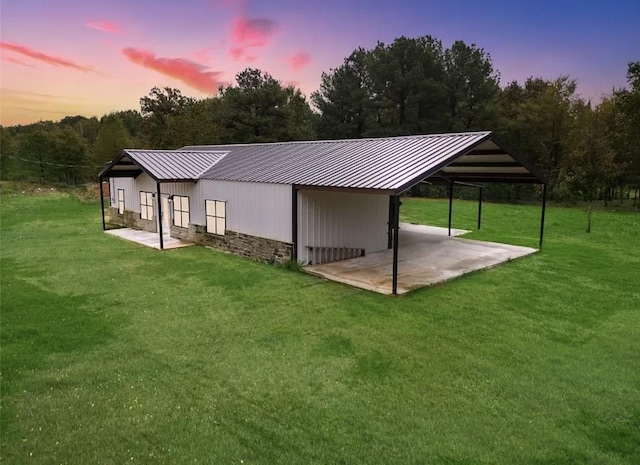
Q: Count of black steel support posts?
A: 6